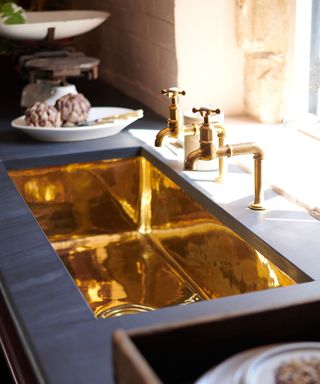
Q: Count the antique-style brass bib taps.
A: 2